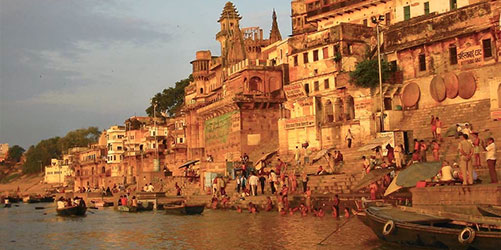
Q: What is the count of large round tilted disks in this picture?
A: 4